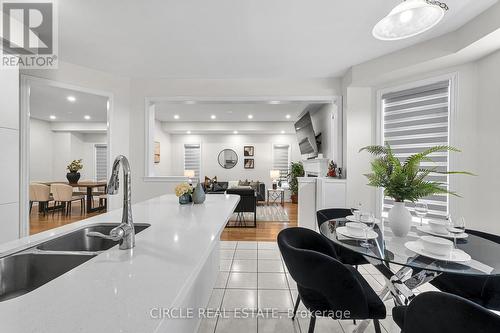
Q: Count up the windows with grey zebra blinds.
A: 4